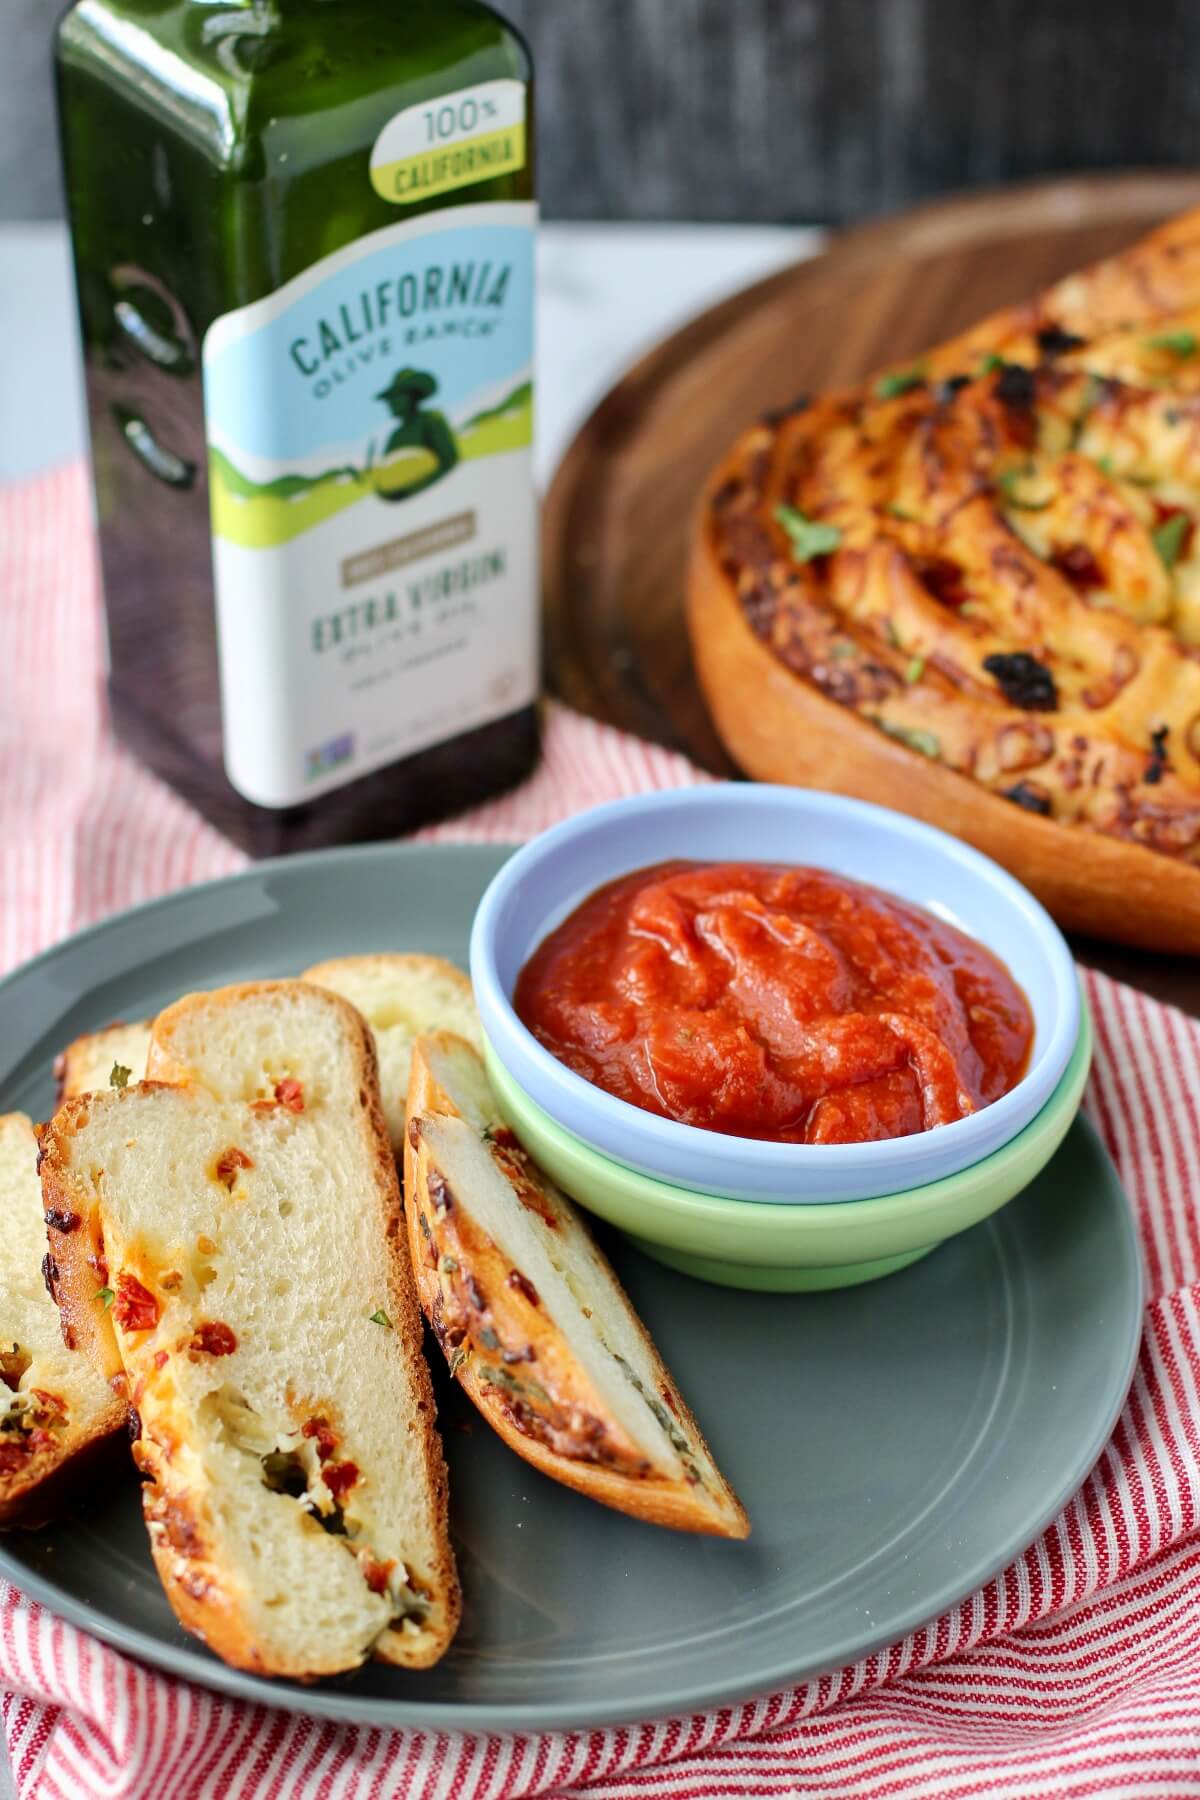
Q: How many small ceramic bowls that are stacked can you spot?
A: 2